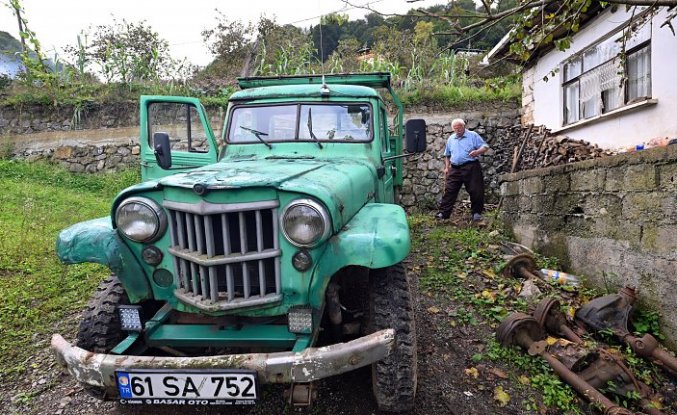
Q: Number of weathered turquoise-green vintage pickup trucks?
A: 1